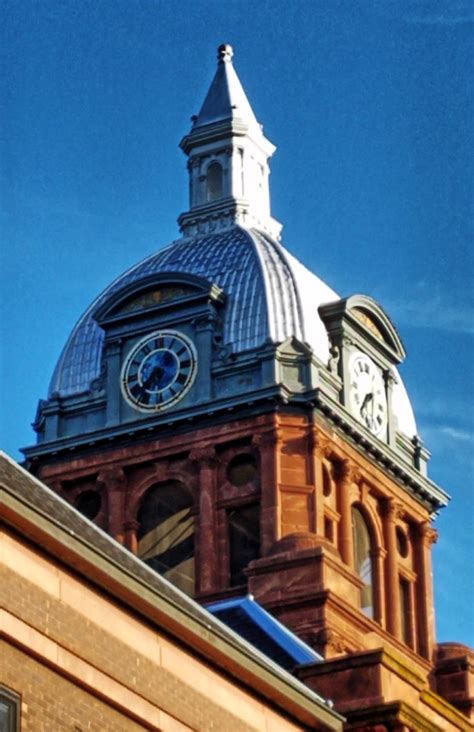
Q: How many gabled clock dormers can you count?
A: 2